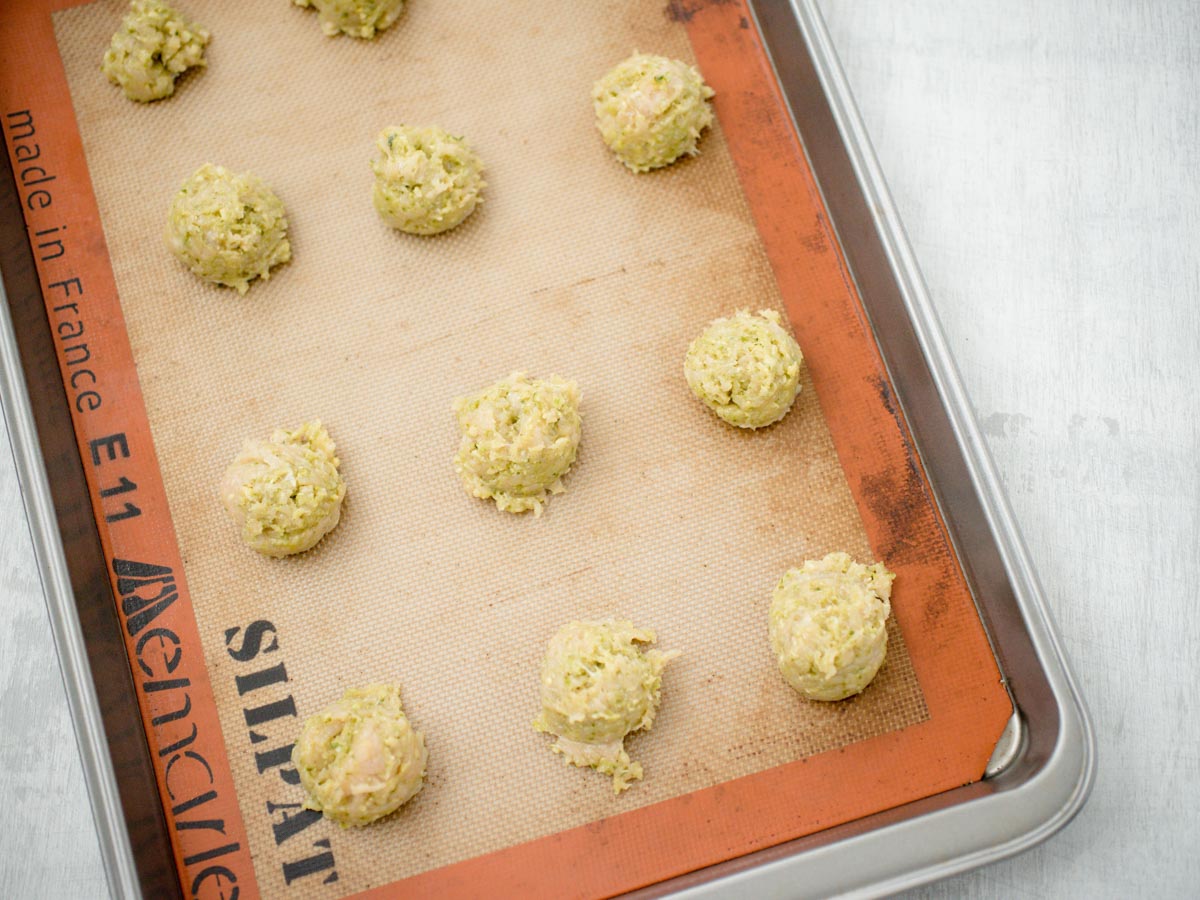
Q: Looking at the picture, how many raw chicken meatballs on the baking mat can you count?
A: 11